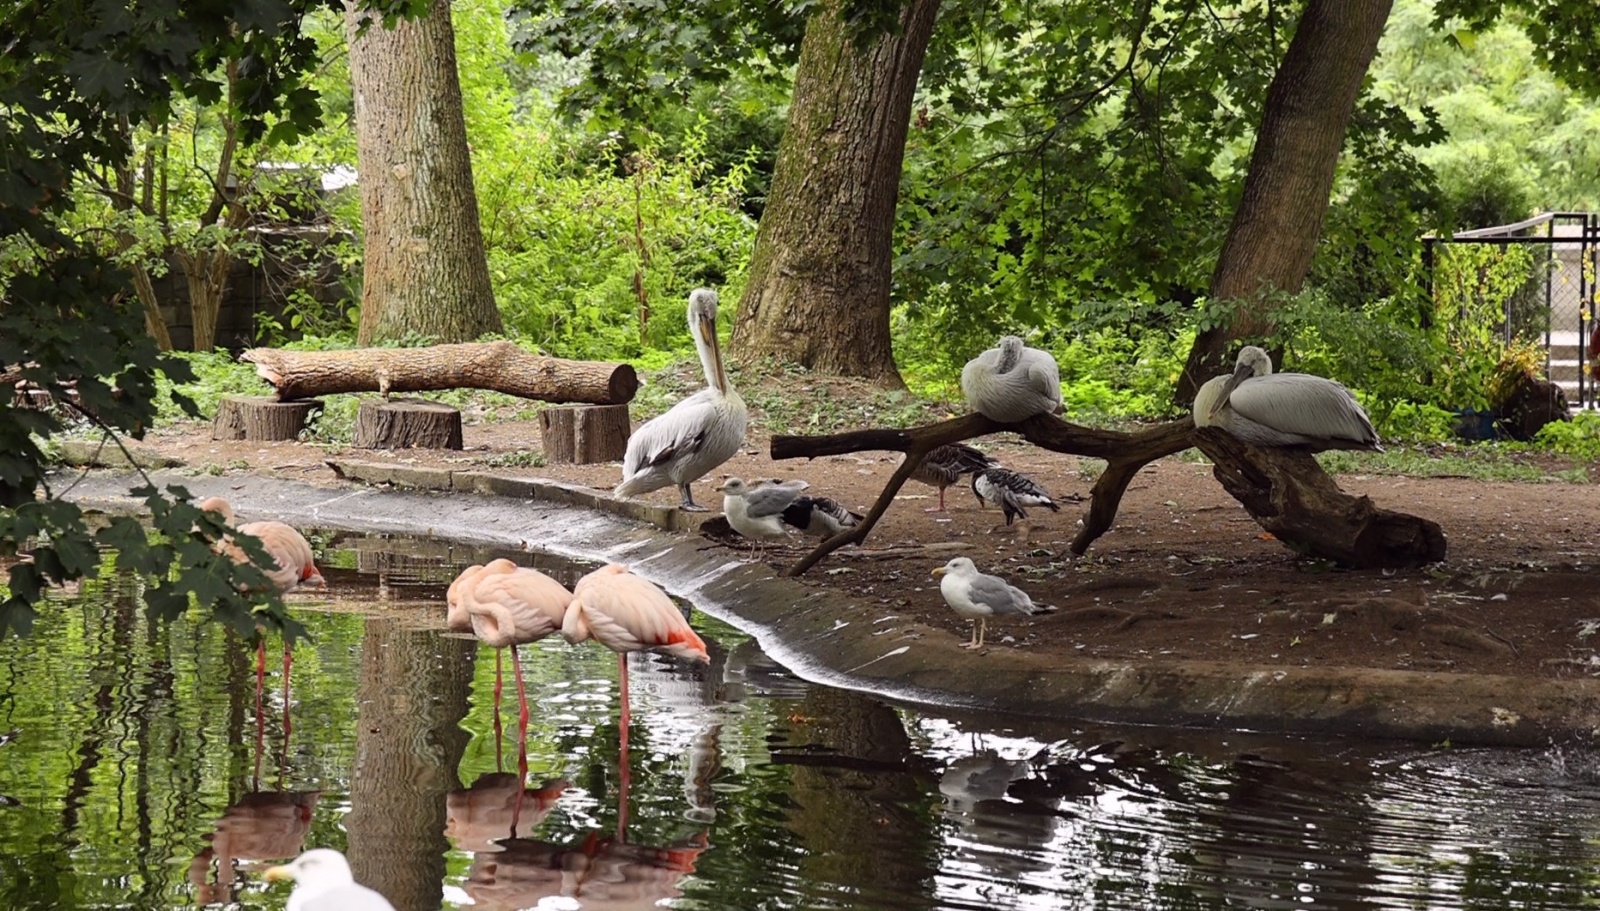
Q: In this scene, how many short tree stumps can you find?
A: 3